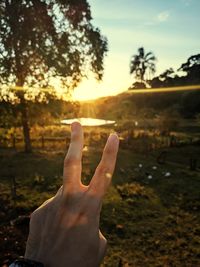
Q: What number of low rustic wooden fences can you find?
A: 1